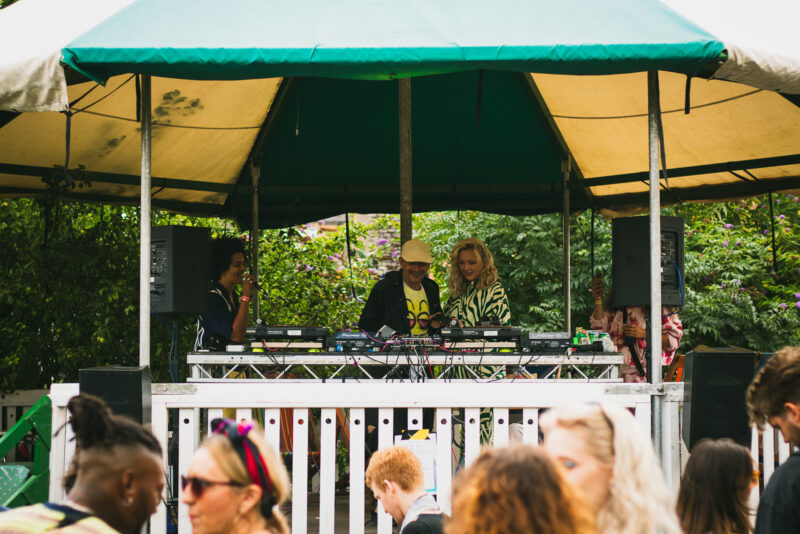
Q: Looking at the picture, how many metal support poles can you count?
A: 5